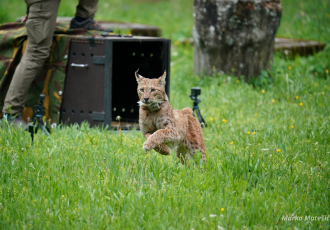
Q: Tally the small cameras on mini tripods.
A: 2